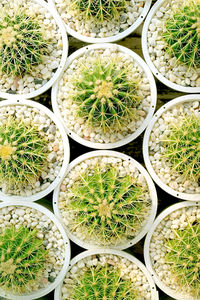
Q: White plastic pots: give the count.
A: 10